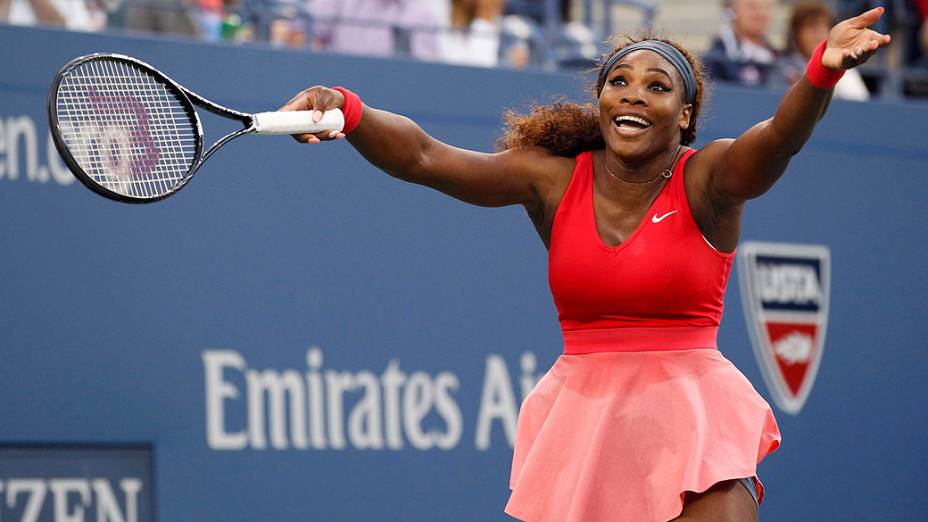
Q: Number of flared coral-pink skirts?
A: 1